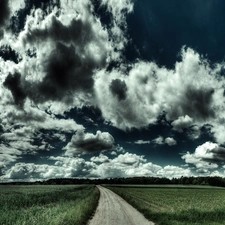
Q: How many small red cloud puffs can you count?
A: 0